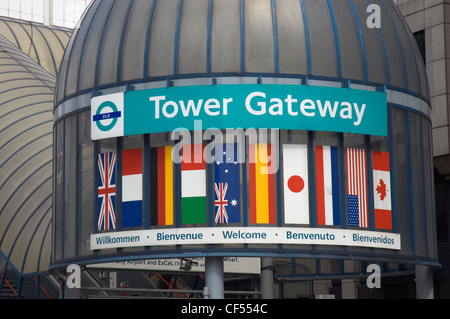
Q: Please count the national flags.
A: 10